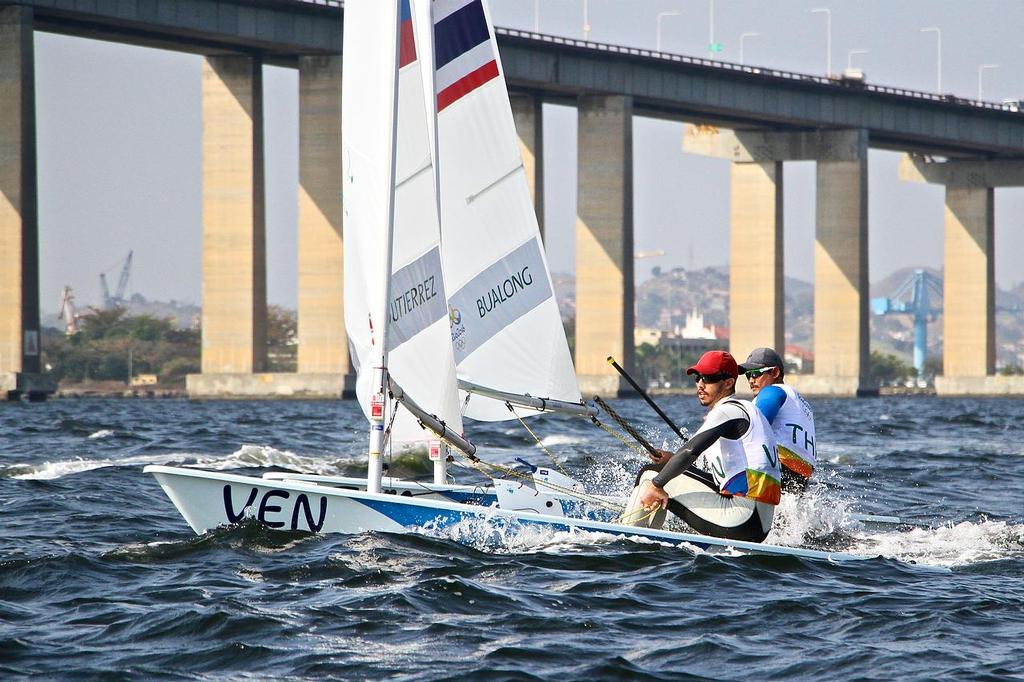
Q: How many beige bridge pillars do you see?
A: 8